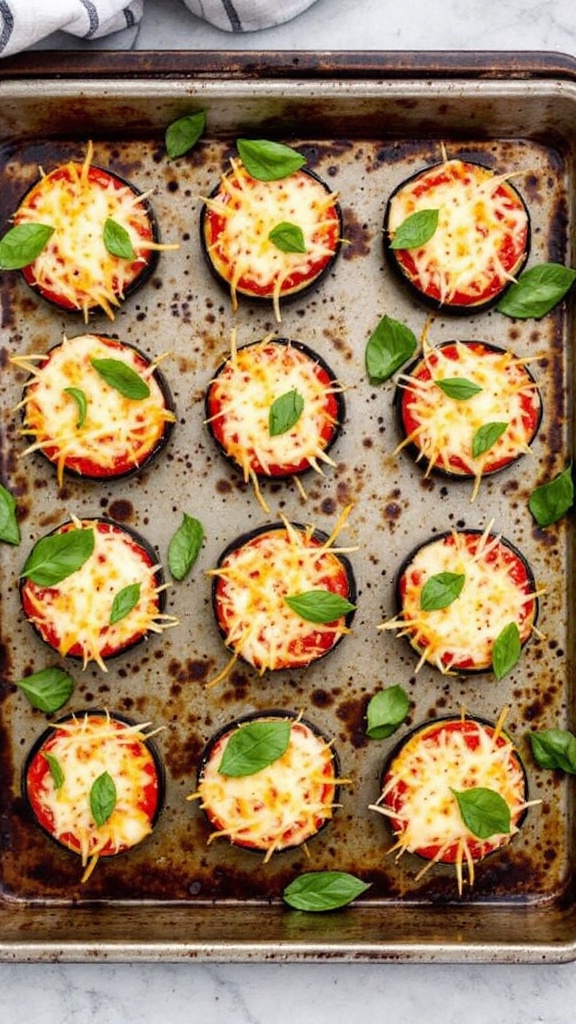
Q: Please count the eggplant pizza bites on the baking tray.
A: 12